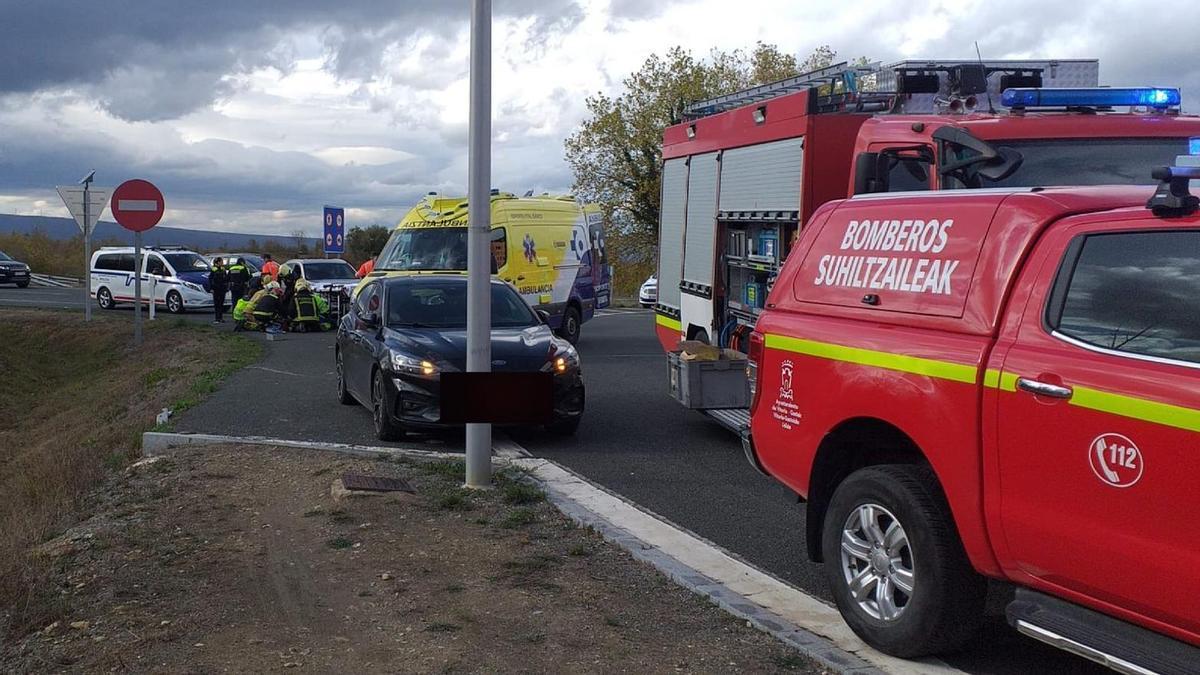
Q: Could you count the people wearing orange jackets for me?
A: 2